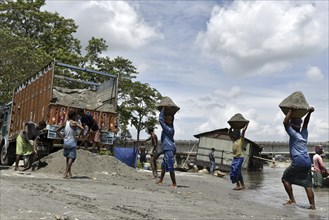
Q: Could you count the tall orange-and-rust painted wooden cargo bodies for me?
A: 1